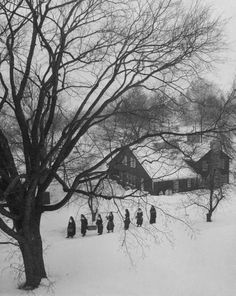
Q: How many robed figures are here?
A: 7